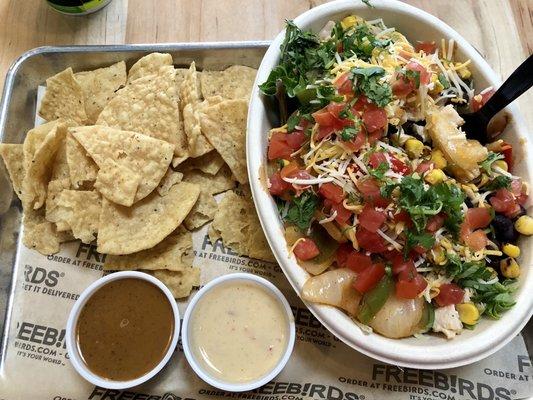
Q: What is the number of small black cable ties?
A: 0